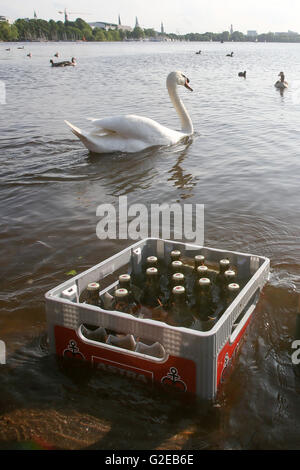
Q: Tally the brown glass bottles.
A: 15